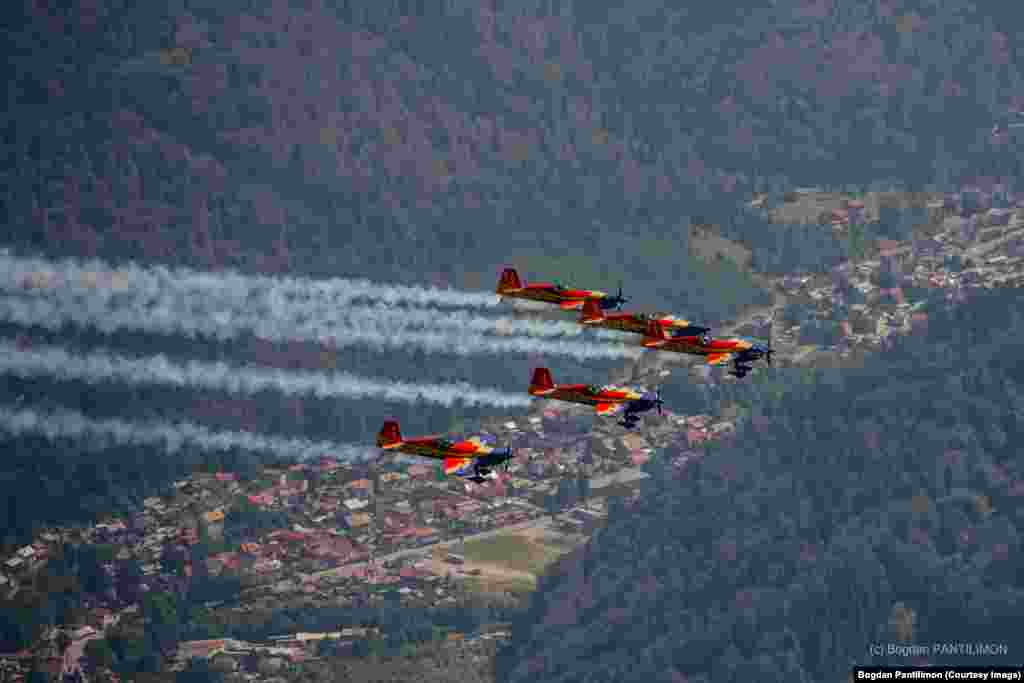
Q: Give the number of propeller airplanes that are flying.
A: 5